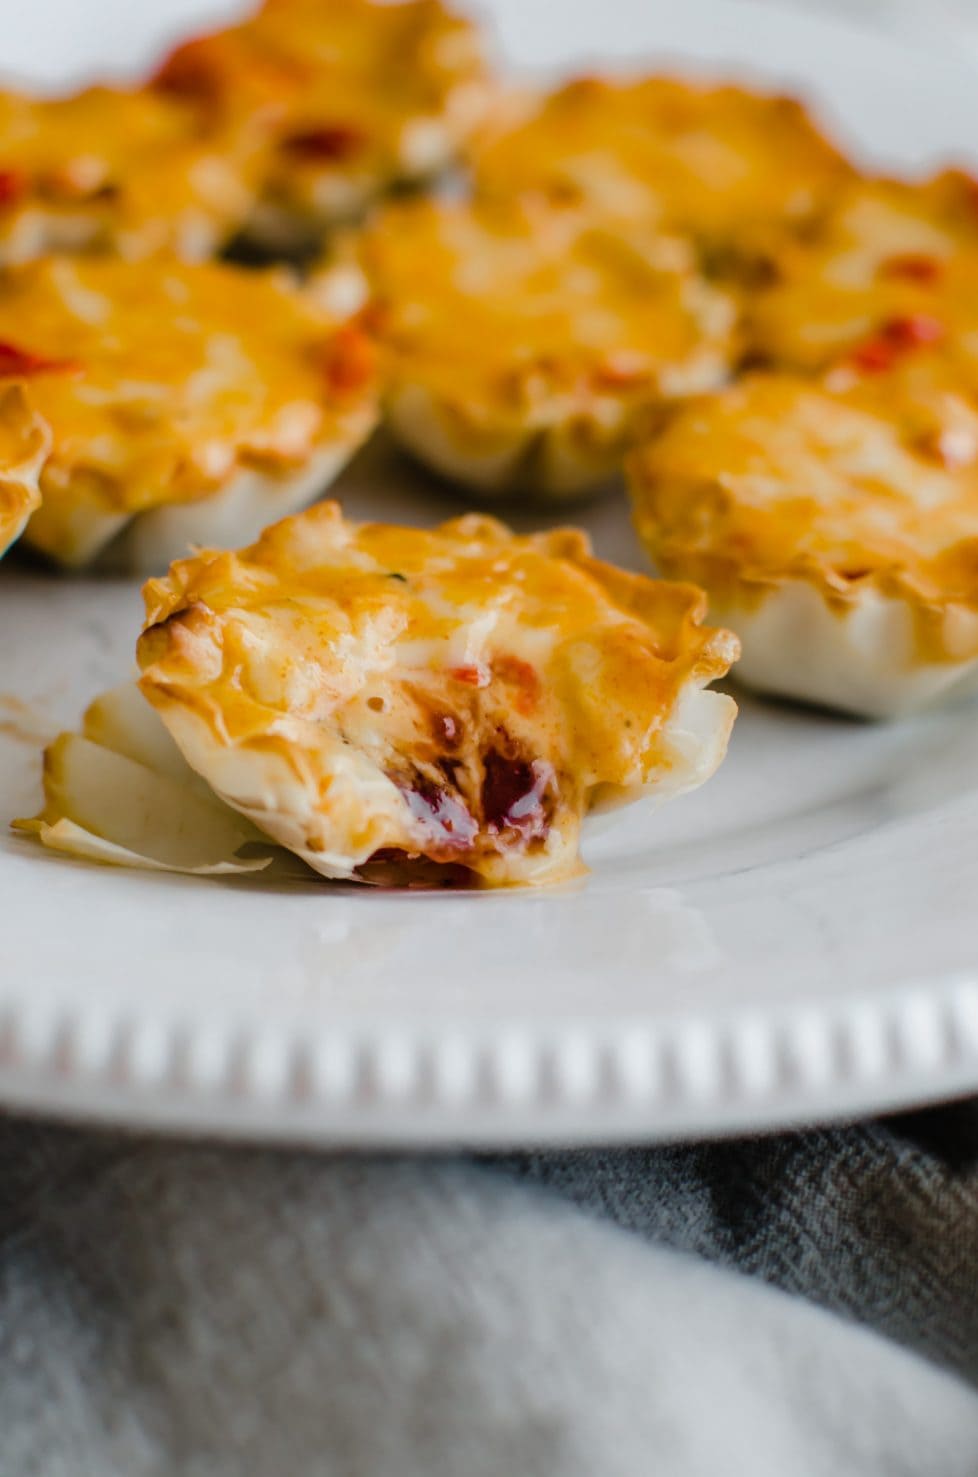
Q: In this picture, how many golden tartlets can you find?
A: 9